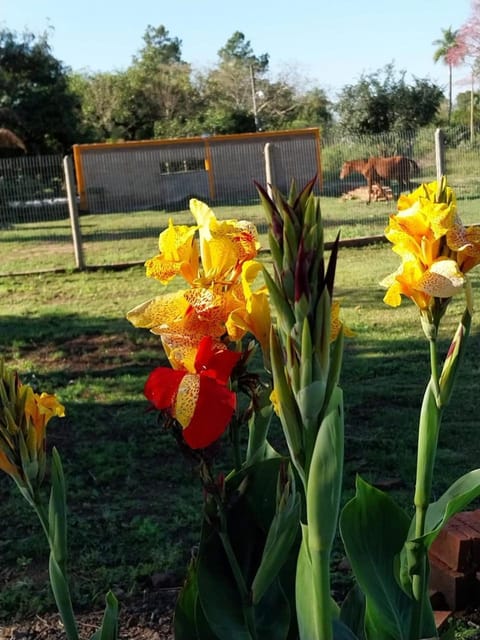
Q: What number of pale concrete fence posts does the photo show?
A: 3